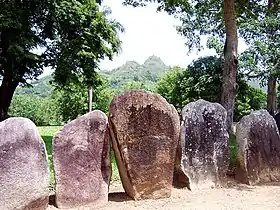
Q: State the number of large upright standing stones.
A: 5